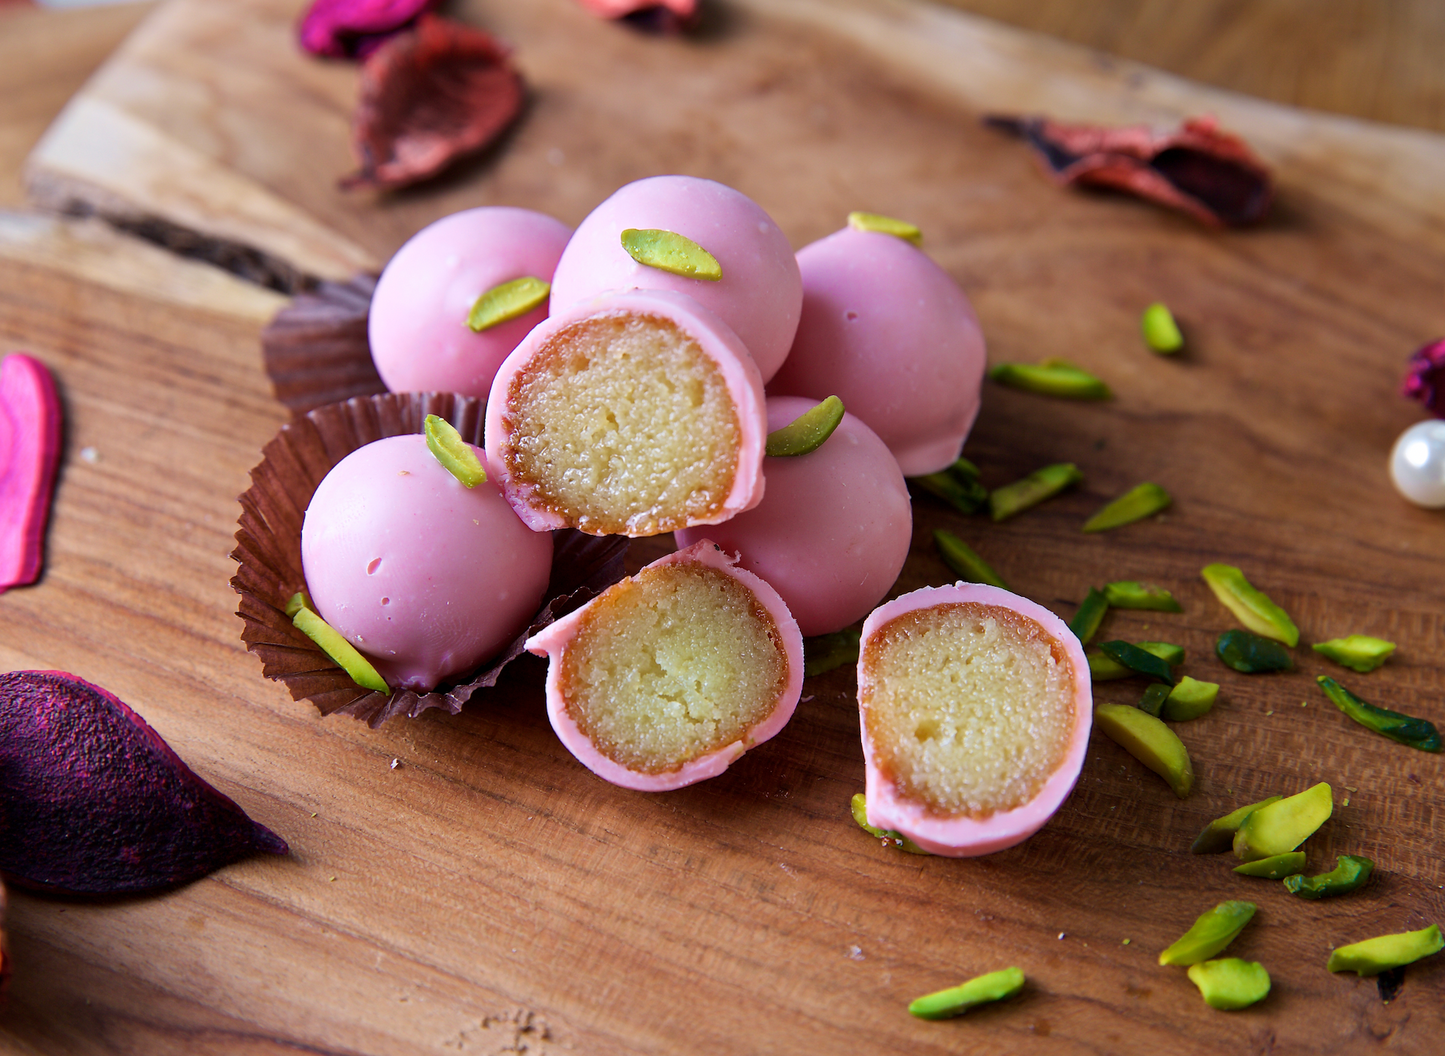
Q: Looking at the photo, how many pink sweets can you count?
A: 8